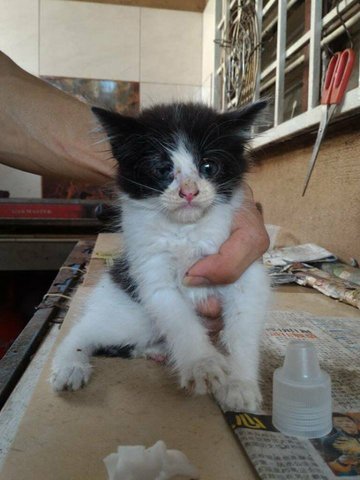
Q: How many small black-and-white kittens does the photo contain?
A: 1